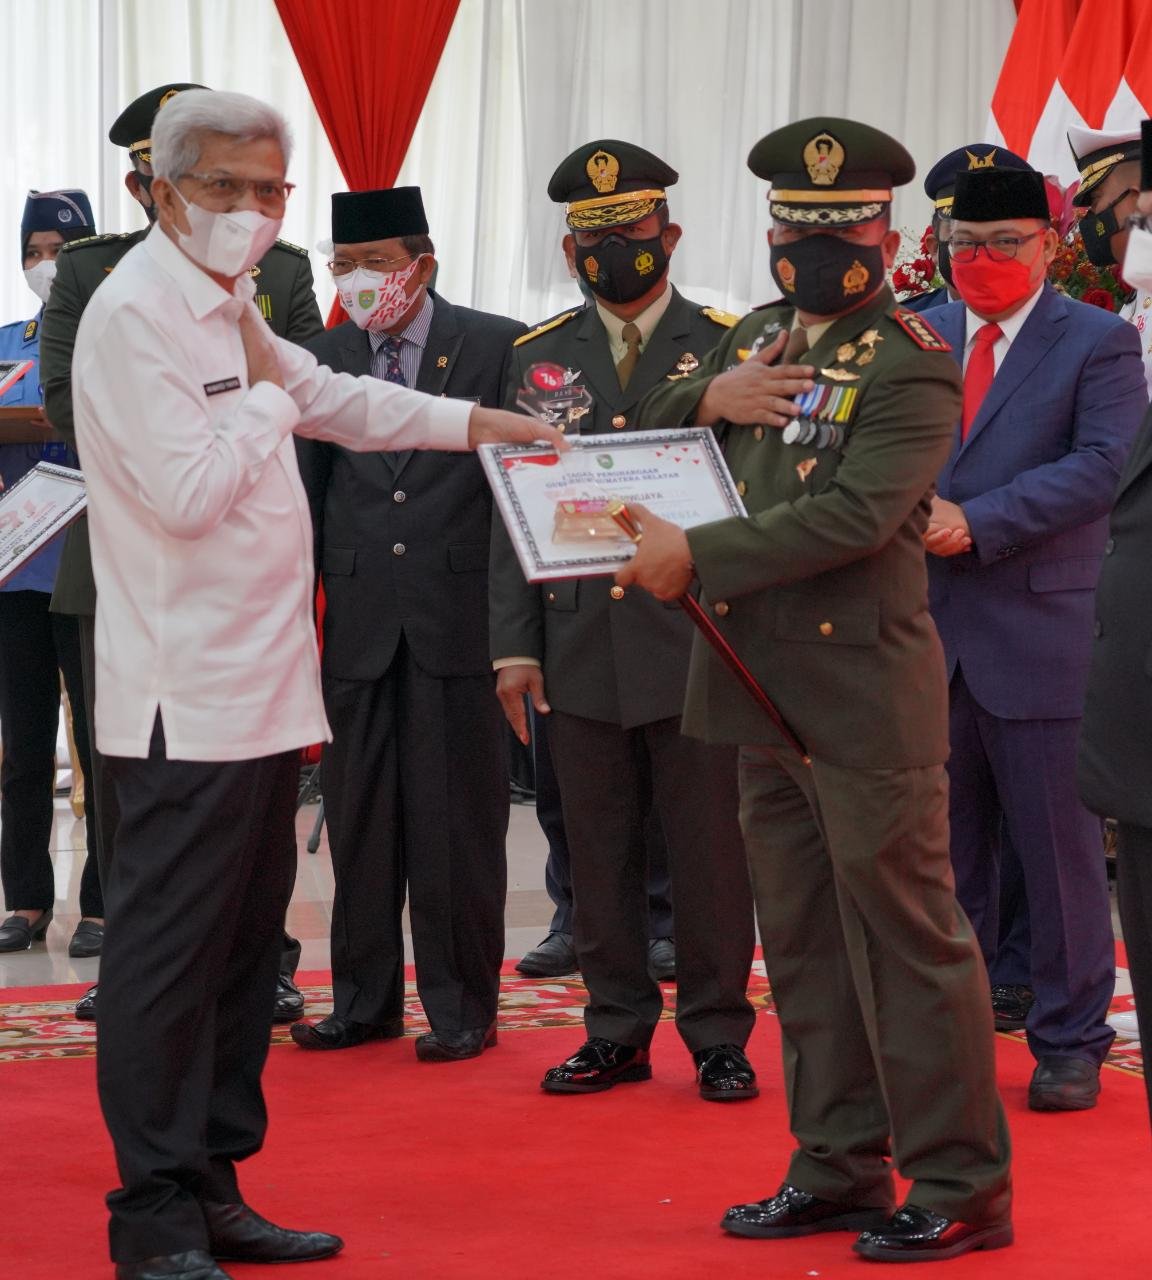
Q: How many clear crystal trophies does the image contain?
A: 1